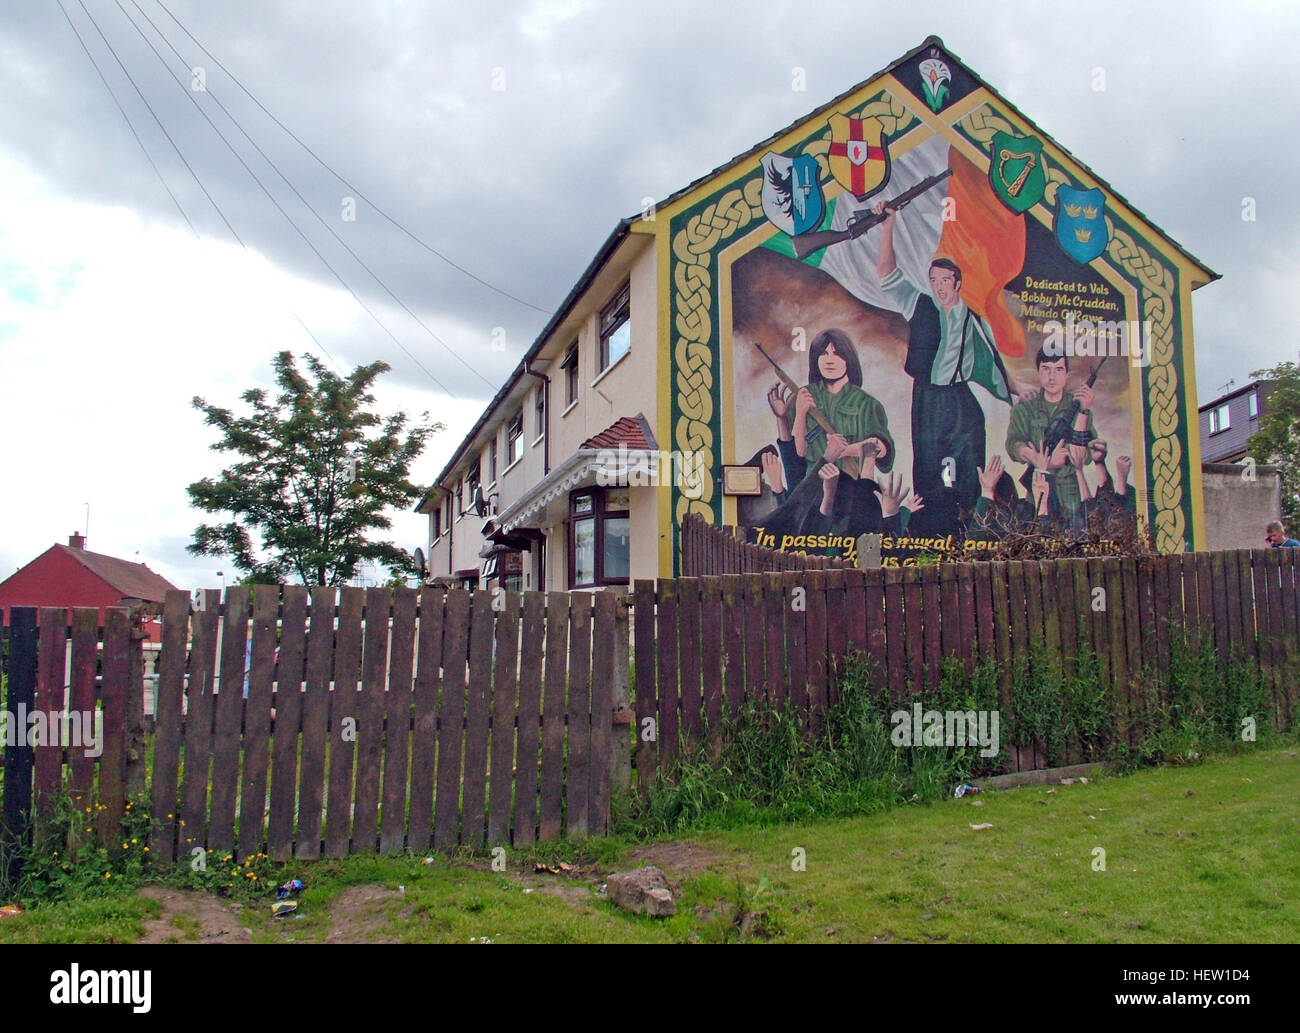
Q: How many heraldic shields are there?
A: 4